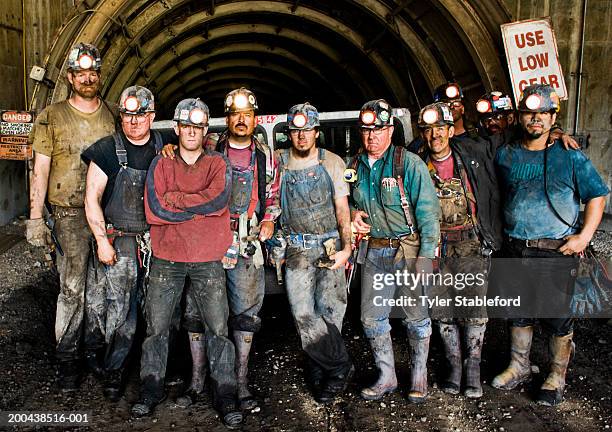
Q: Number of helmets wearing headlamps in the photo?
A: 10